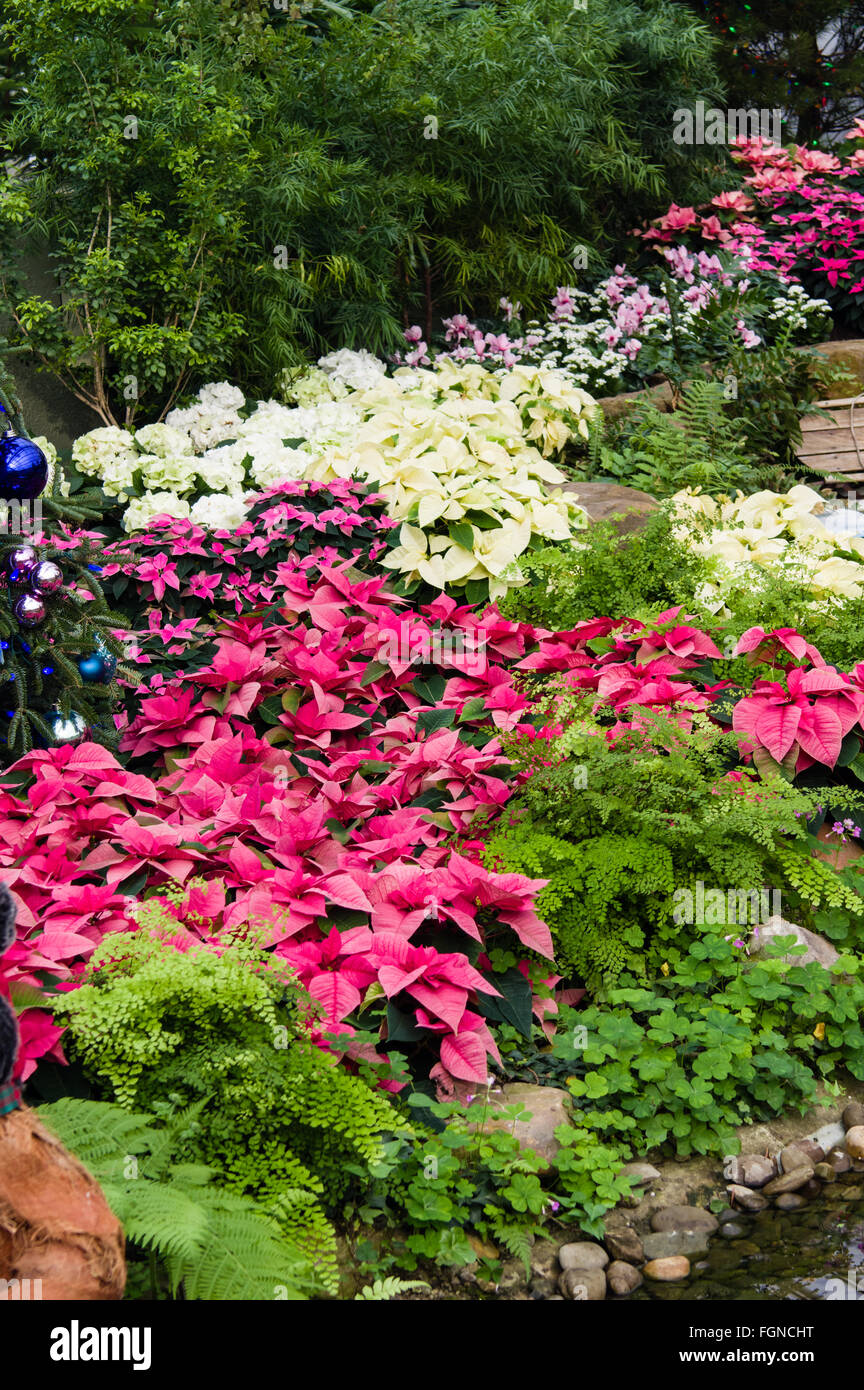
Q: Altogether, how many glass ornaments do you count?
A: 6